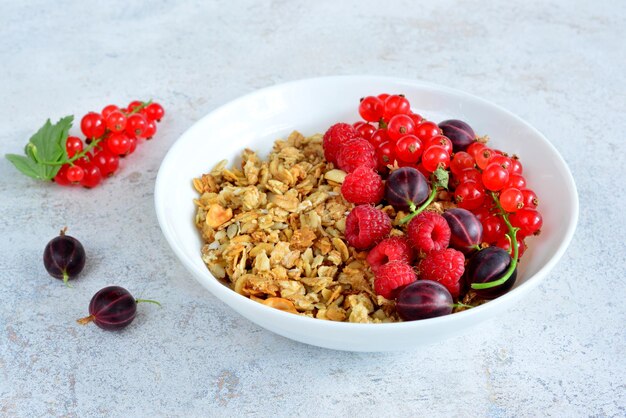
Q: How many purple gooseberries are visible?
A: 7